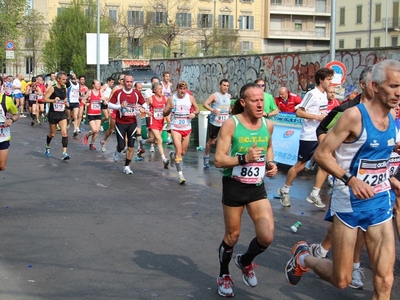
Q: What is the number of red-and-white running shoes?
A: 2